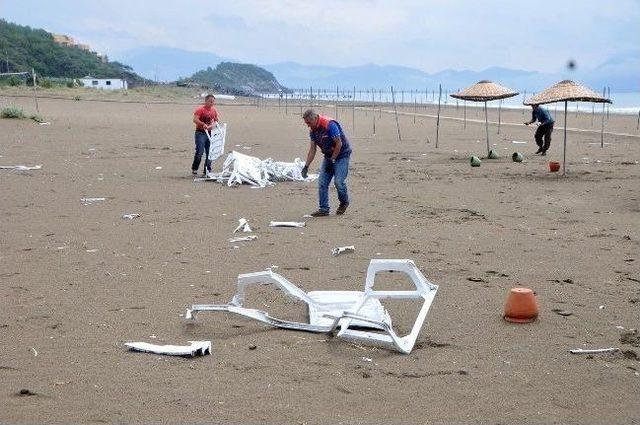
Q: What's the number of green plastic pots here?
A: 3